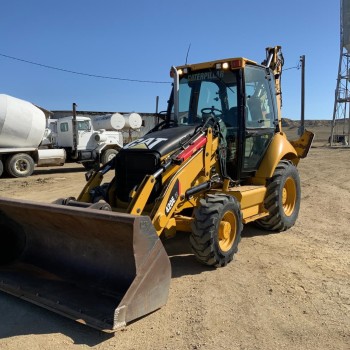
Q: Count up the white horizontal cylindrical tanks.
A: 2